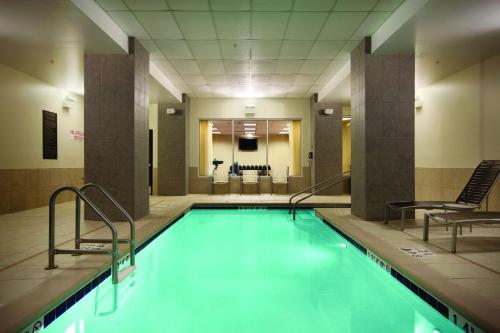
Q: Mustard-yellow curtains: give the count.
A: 2